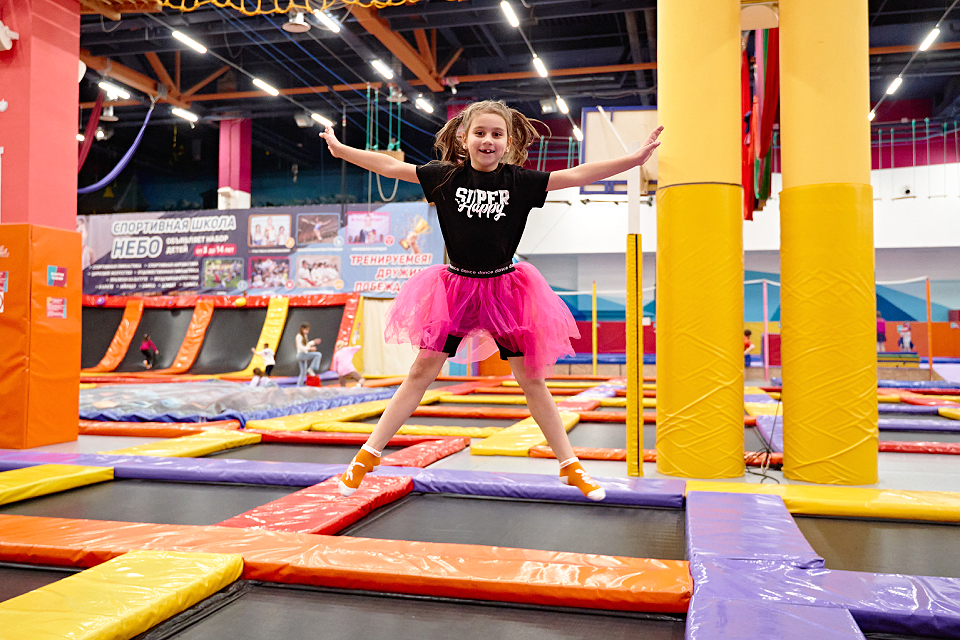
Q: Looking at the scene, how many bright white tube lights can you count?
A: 15